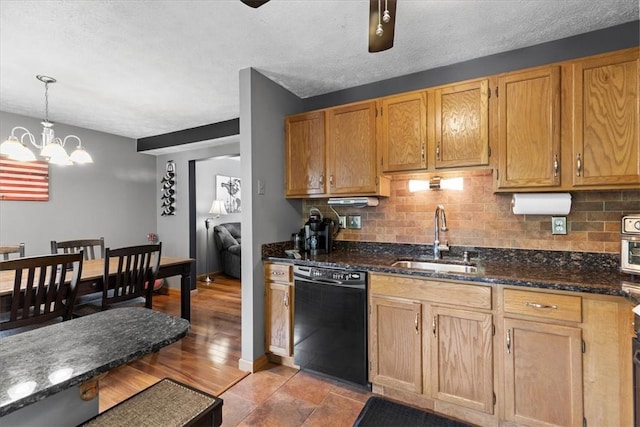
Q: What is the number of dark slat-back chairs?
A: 4